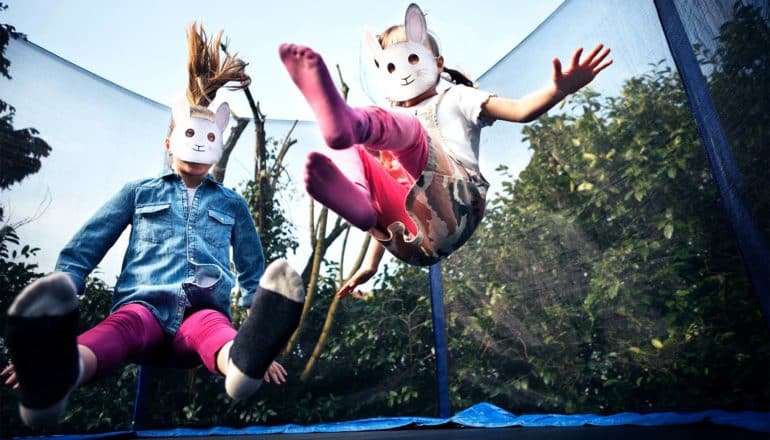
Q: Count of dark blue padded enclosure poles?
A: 3